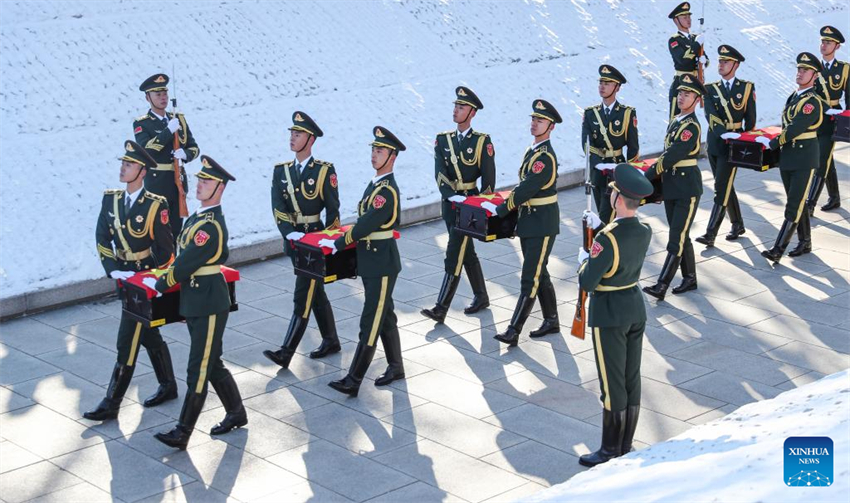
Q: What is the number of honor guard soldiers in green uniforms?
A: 14